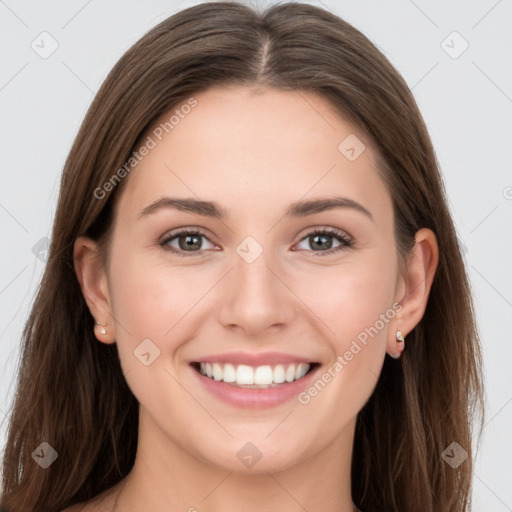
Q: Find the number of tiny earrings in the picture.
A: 2